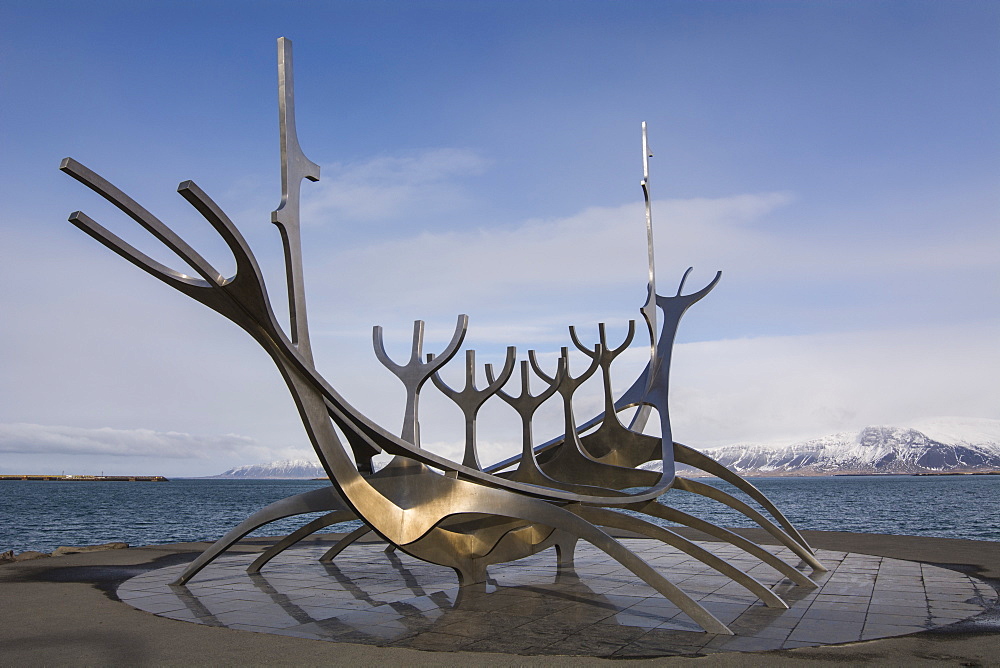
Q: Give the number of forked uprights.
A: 5